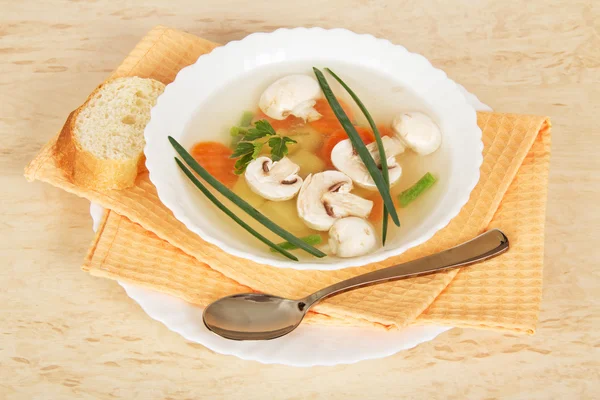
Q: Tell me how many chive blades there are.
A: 4